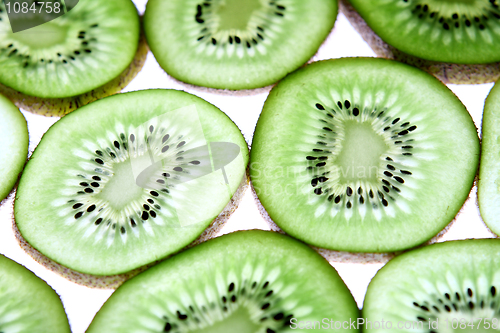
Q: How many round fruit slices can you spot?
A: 10